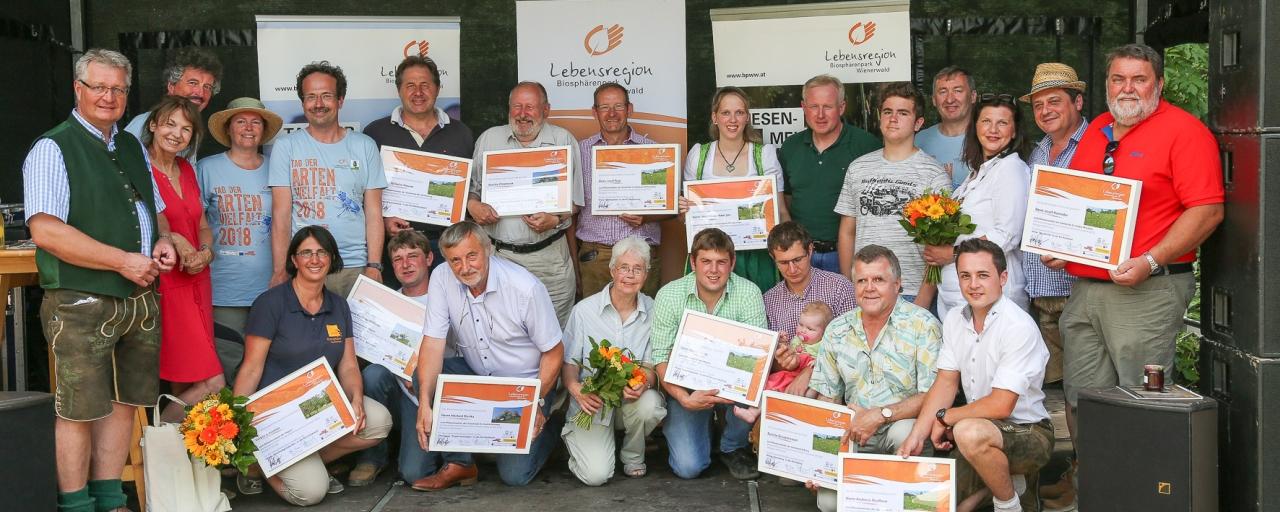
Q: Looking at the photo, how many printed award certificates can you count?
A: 11